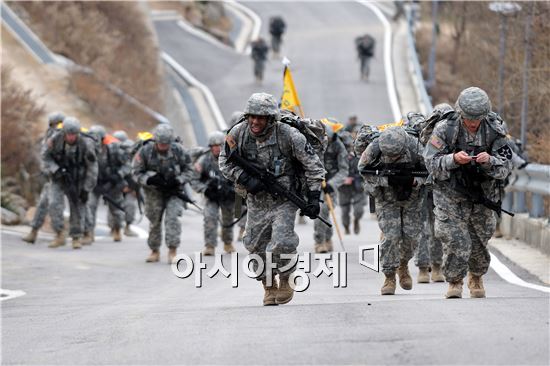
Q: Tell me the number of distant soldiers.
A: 3